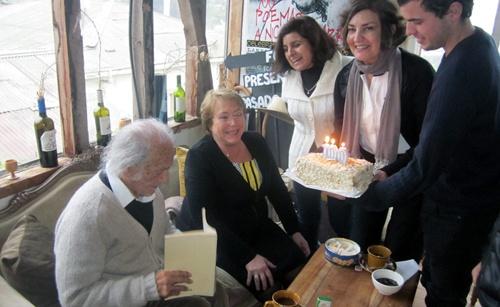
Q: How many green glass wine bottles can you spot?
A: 3